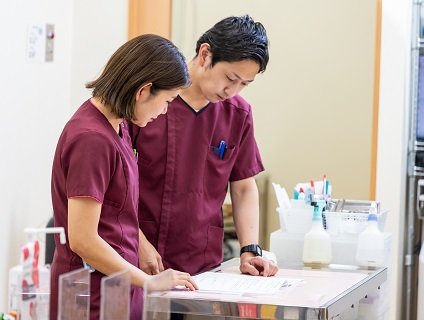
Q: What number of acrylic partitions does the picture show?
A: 3